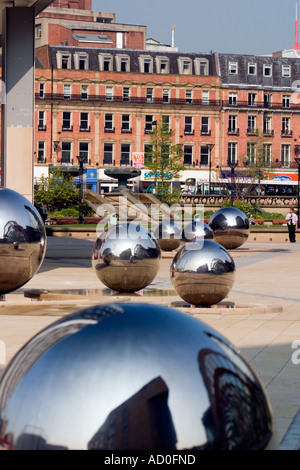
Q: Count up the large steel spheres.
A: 7